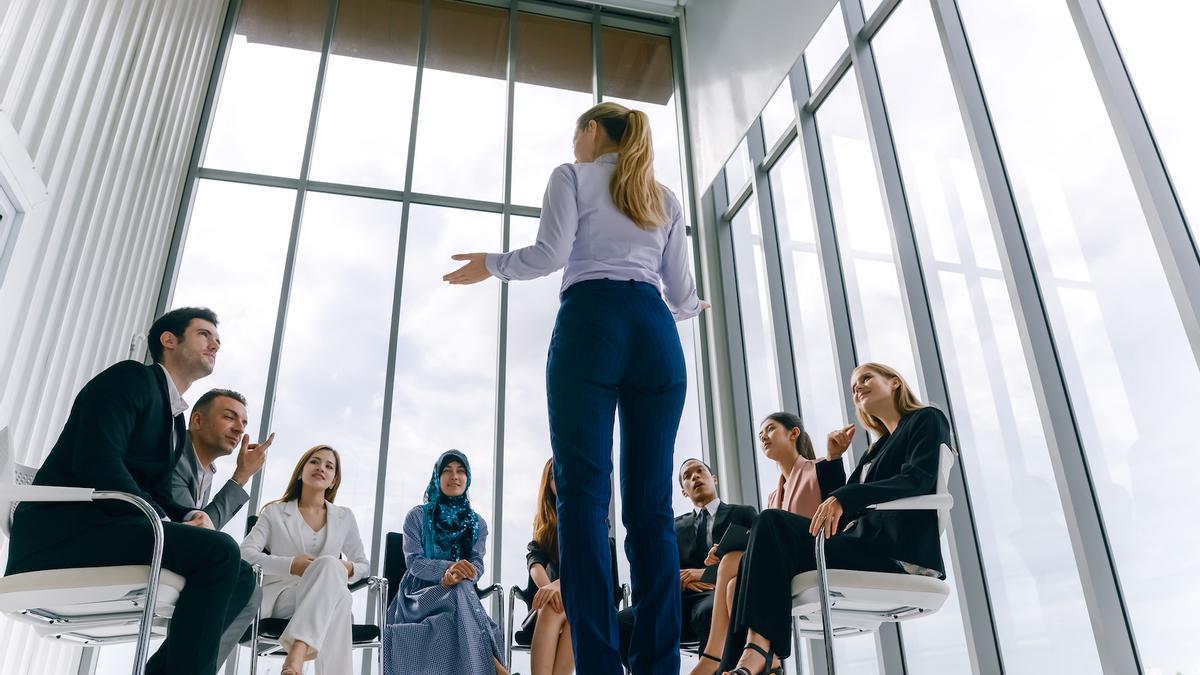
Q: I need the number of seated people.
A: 8